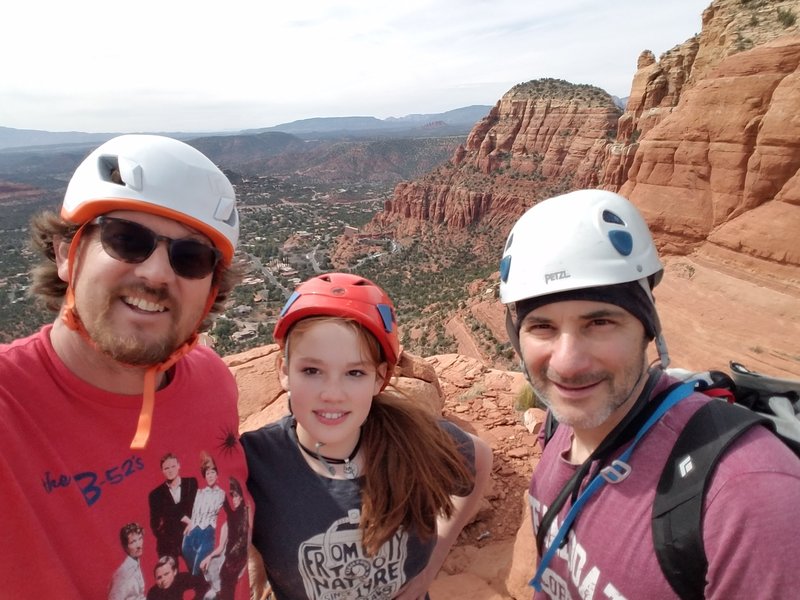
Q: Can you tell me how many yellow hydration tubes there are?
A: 0